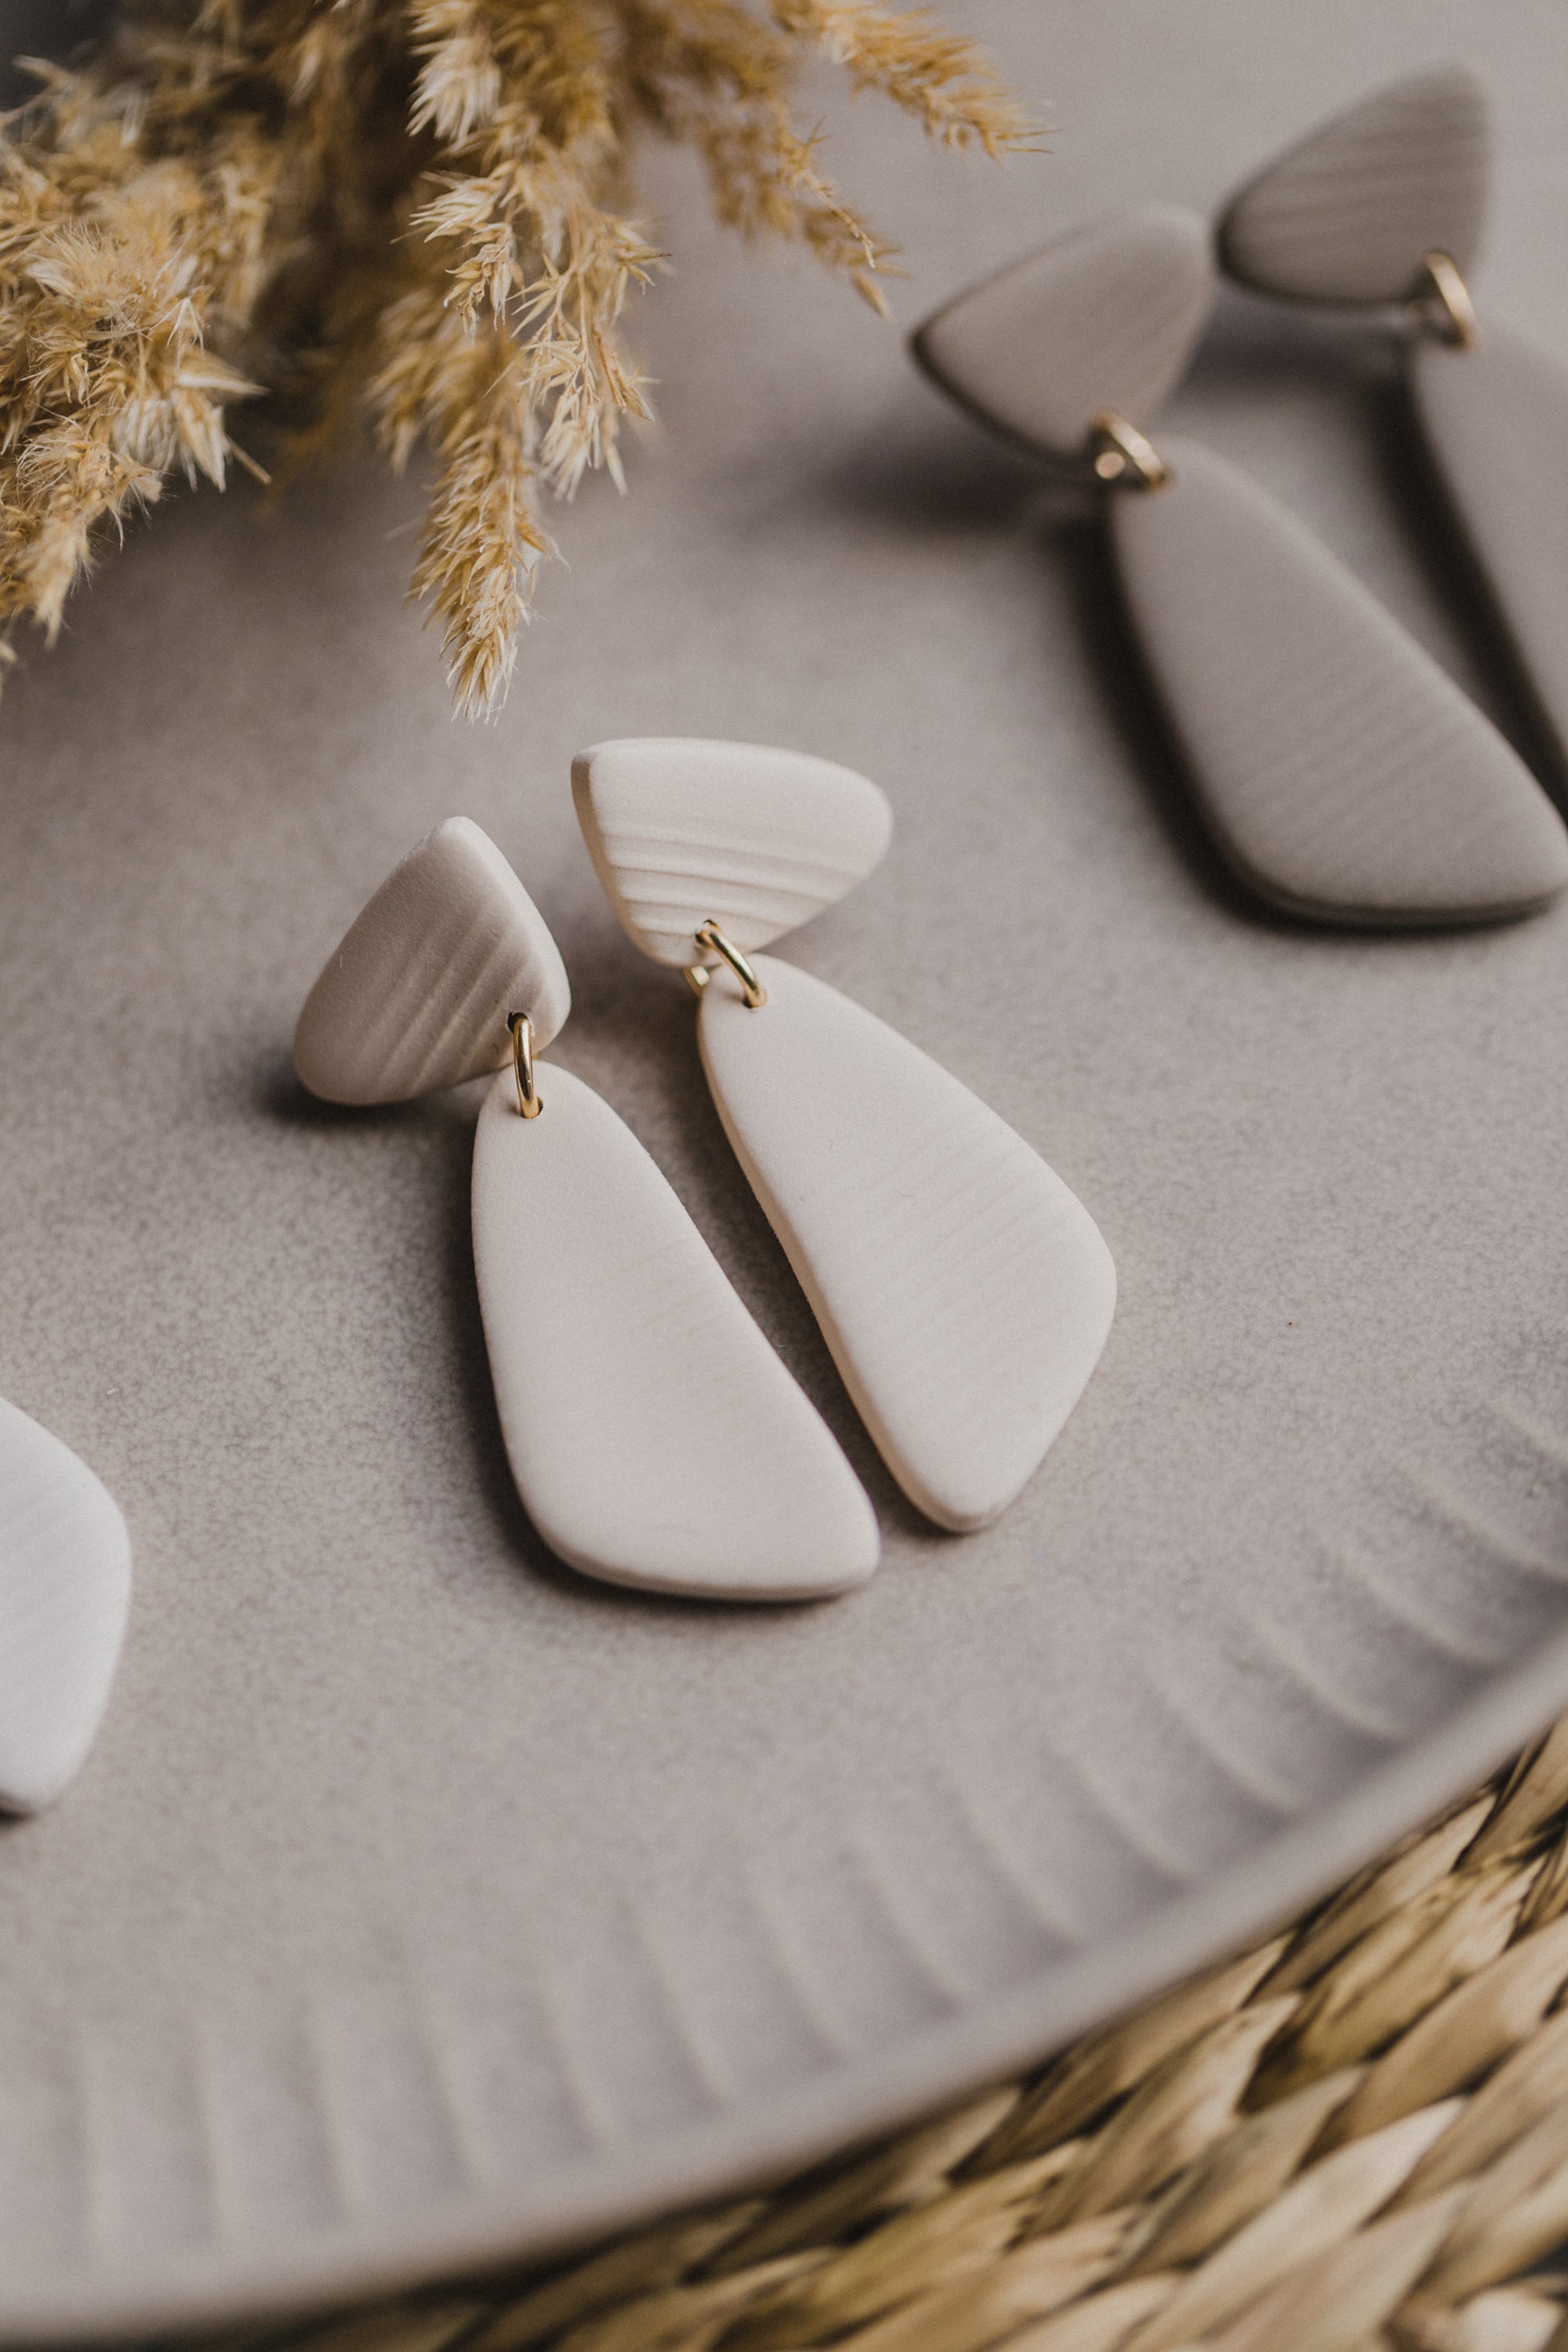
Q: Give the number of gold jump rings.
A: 4